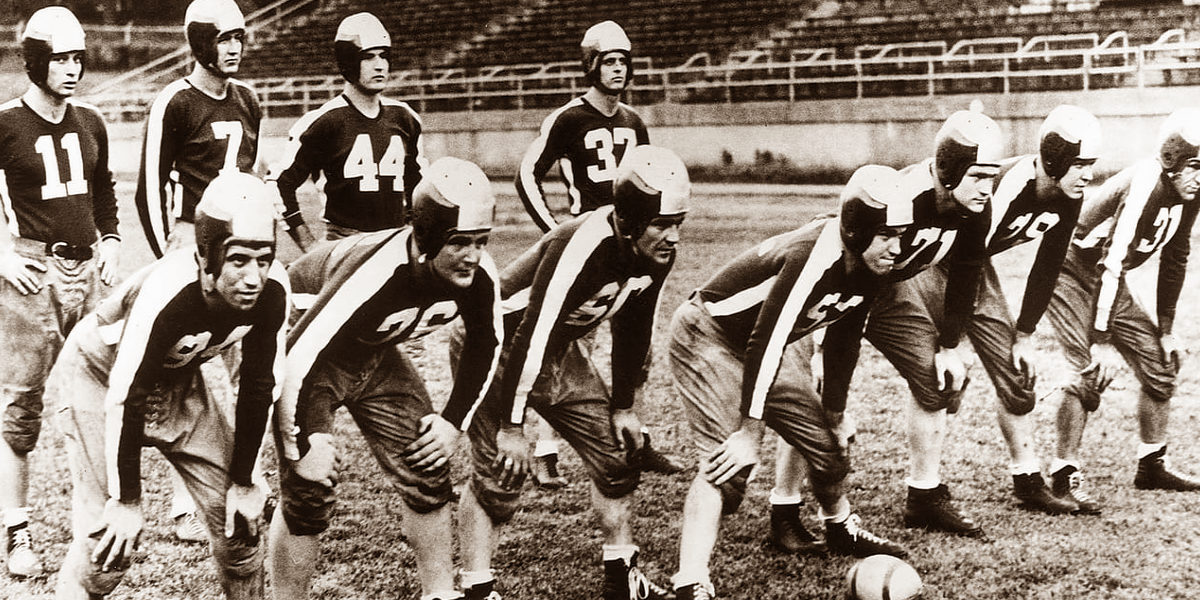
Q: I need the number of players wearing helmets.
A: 11